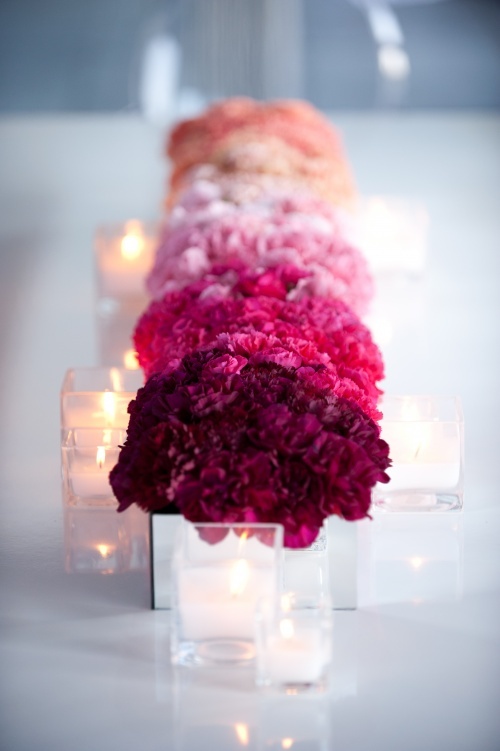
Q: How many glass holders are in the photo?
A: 7